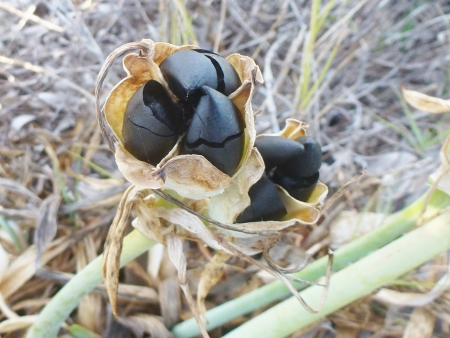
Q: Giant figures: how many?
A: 0